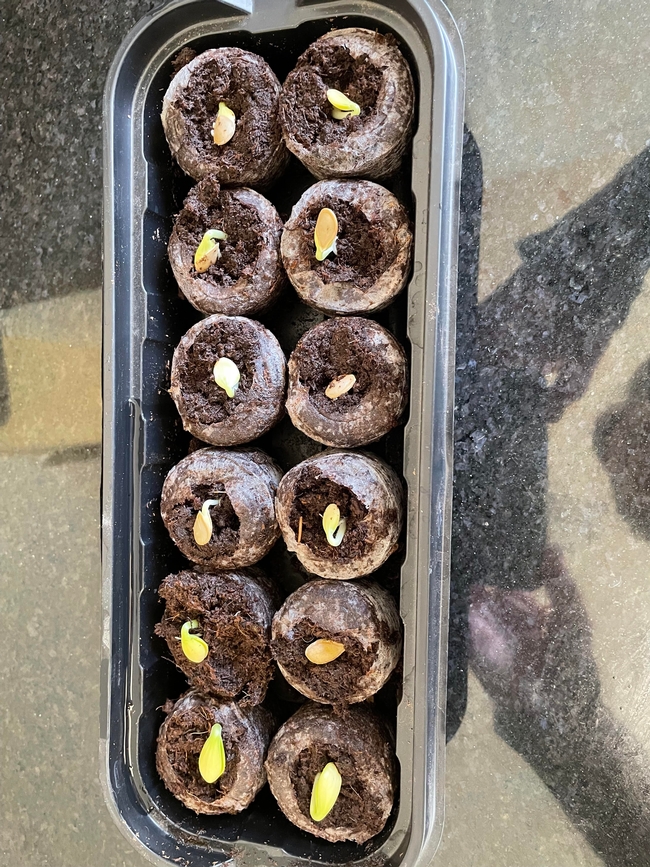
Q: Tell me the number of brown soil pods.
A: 12